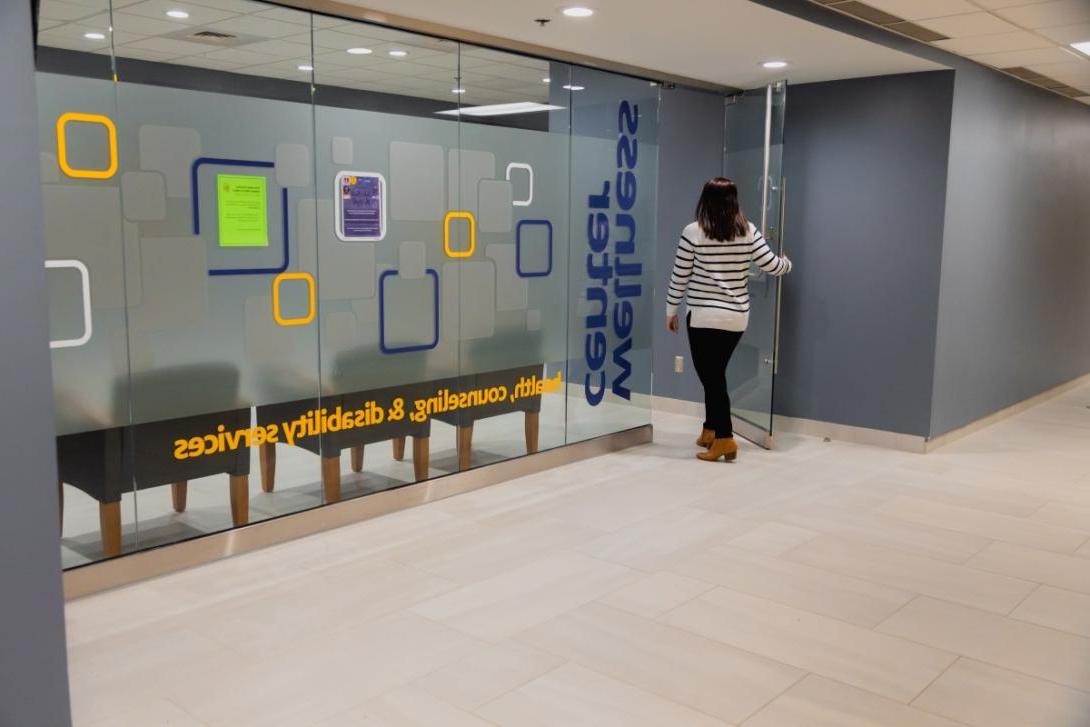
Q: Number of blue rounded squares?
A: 3